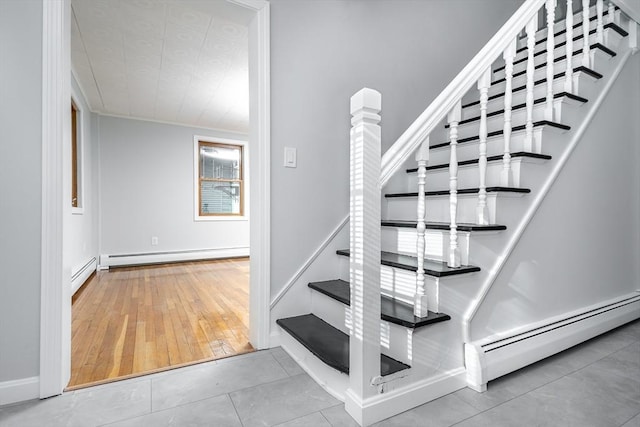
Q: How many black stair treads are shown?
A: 12